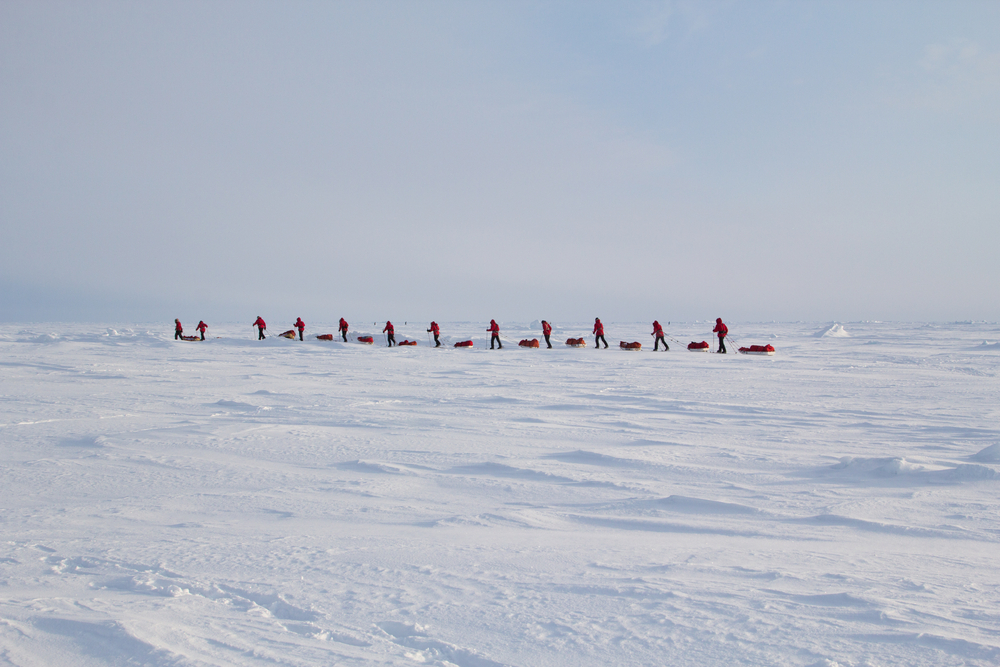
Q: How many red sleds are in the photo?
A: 11